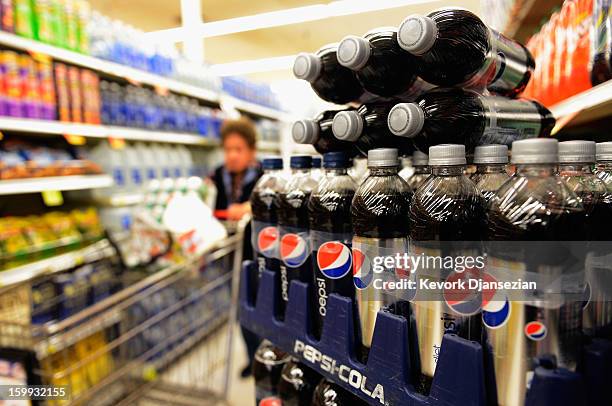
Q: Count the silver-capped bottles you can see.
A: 13